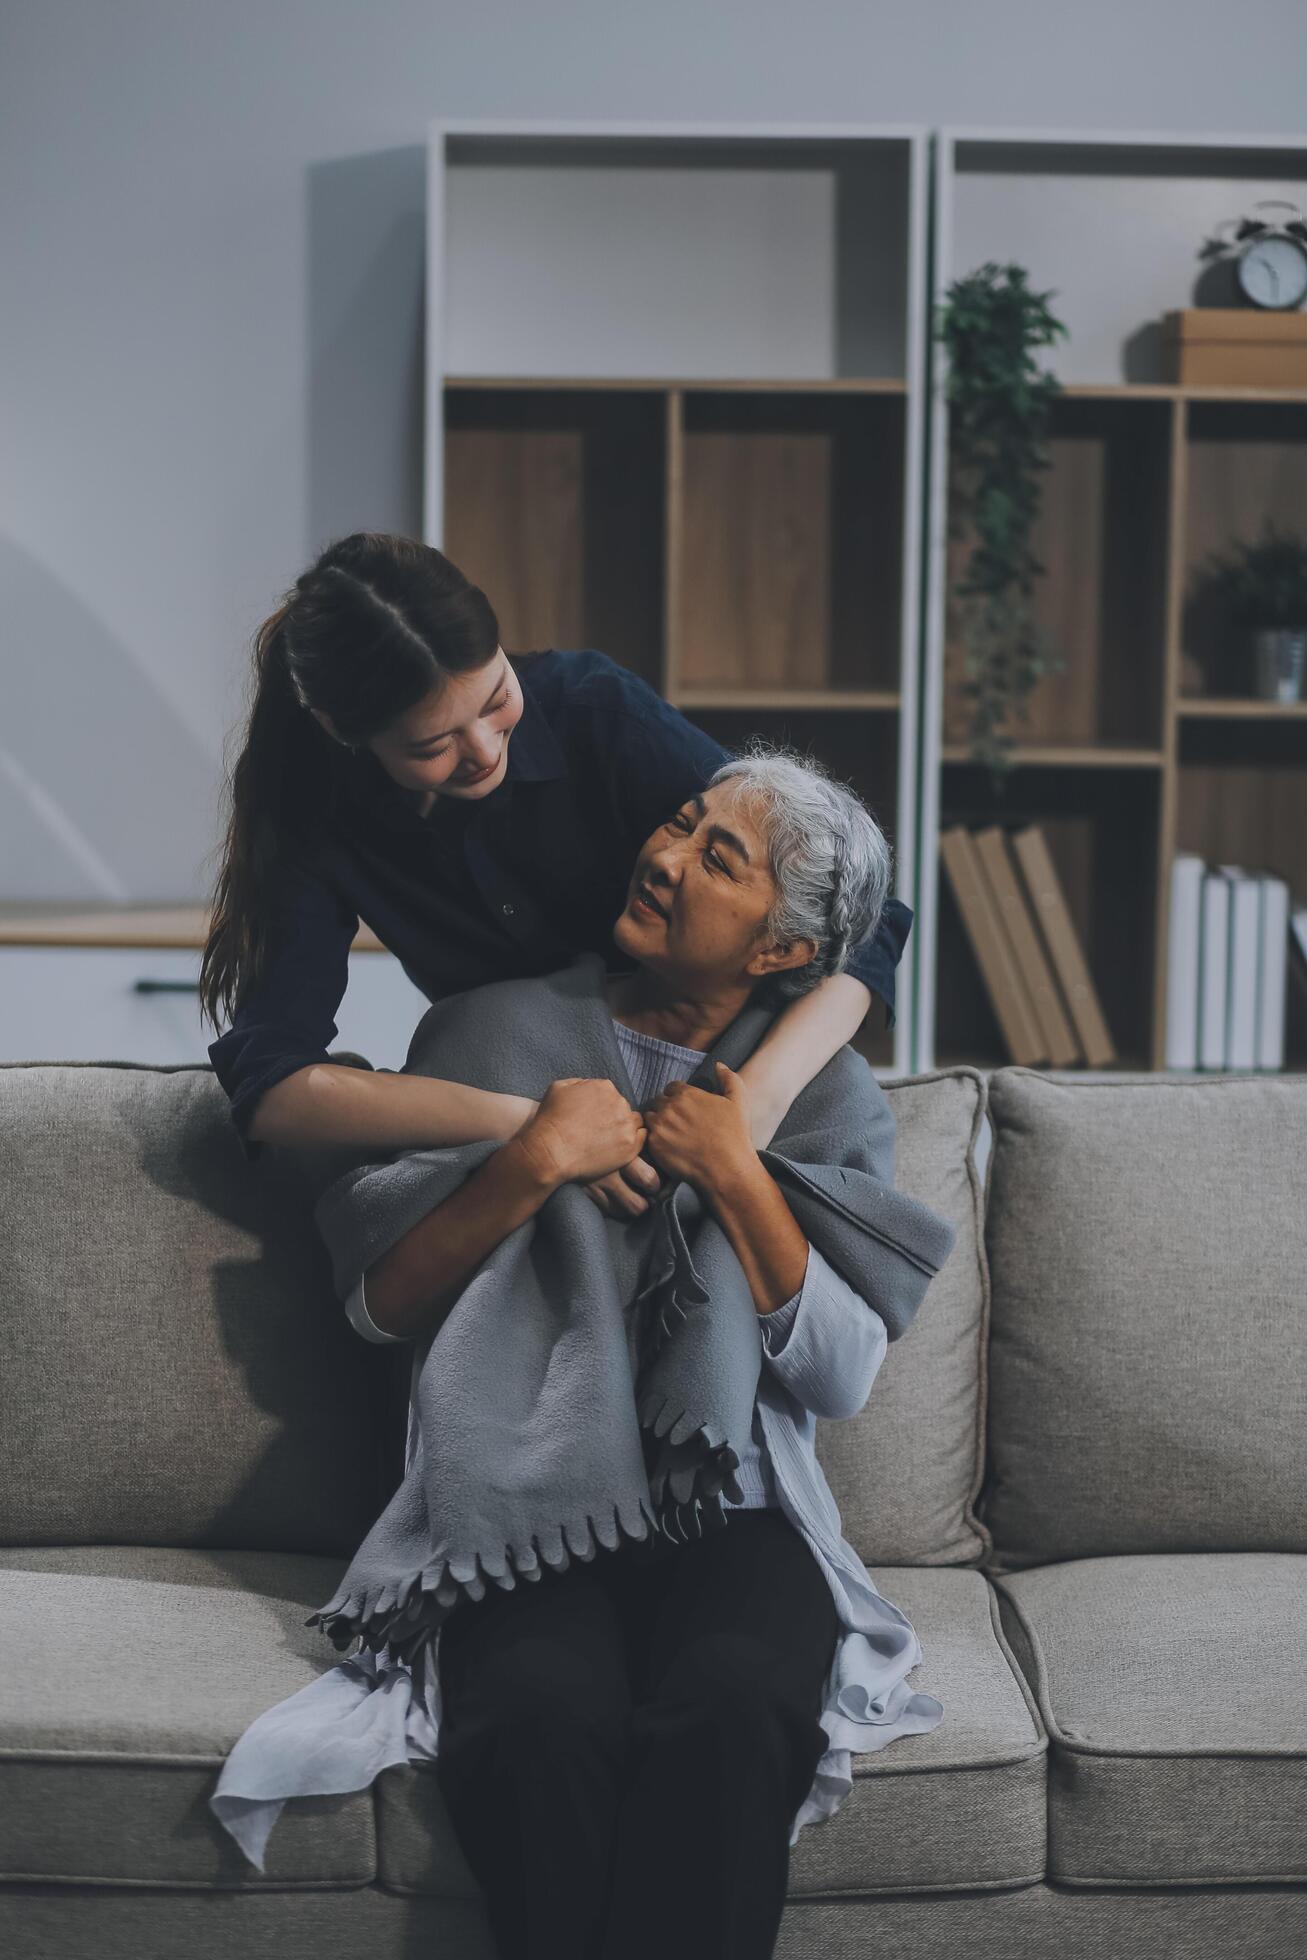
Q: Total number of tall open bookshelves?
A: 2